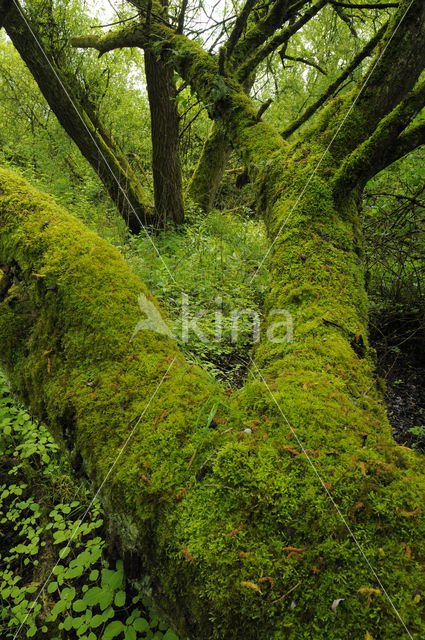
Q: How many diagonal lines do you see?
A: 4